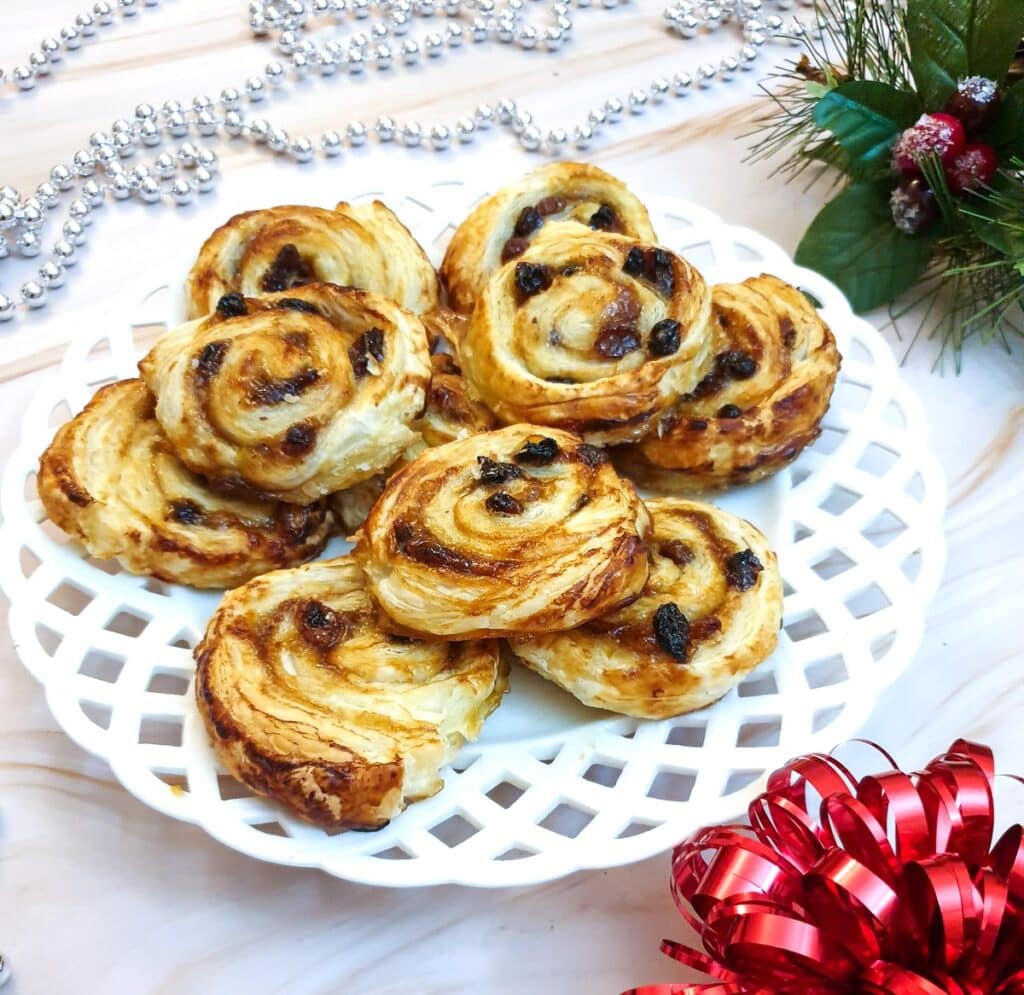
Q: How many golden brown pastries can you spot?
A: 10